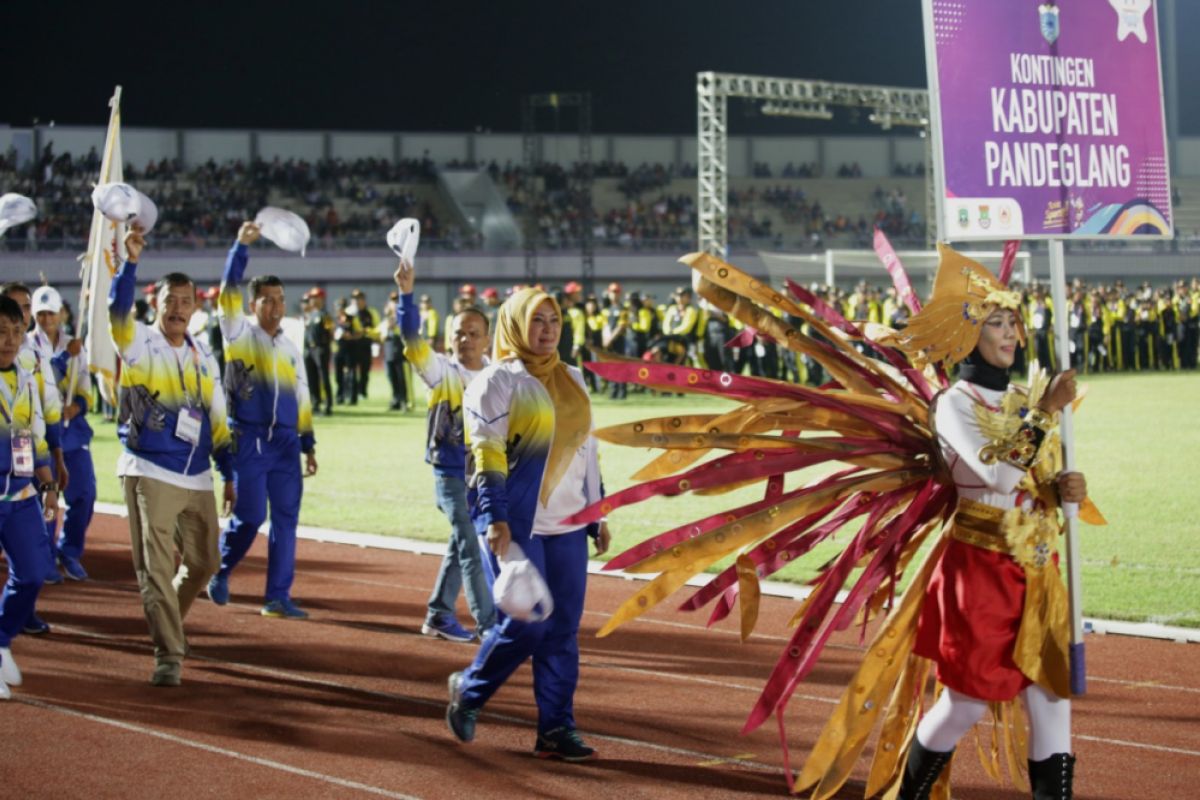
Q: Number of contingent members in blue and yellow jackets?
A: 7